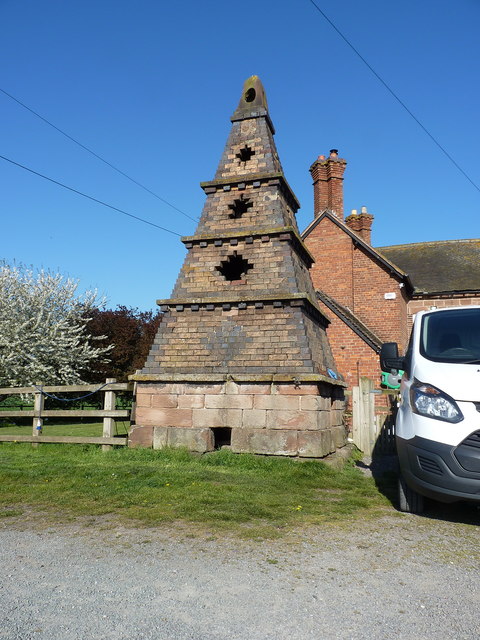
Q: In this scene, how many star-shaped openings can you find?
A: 3